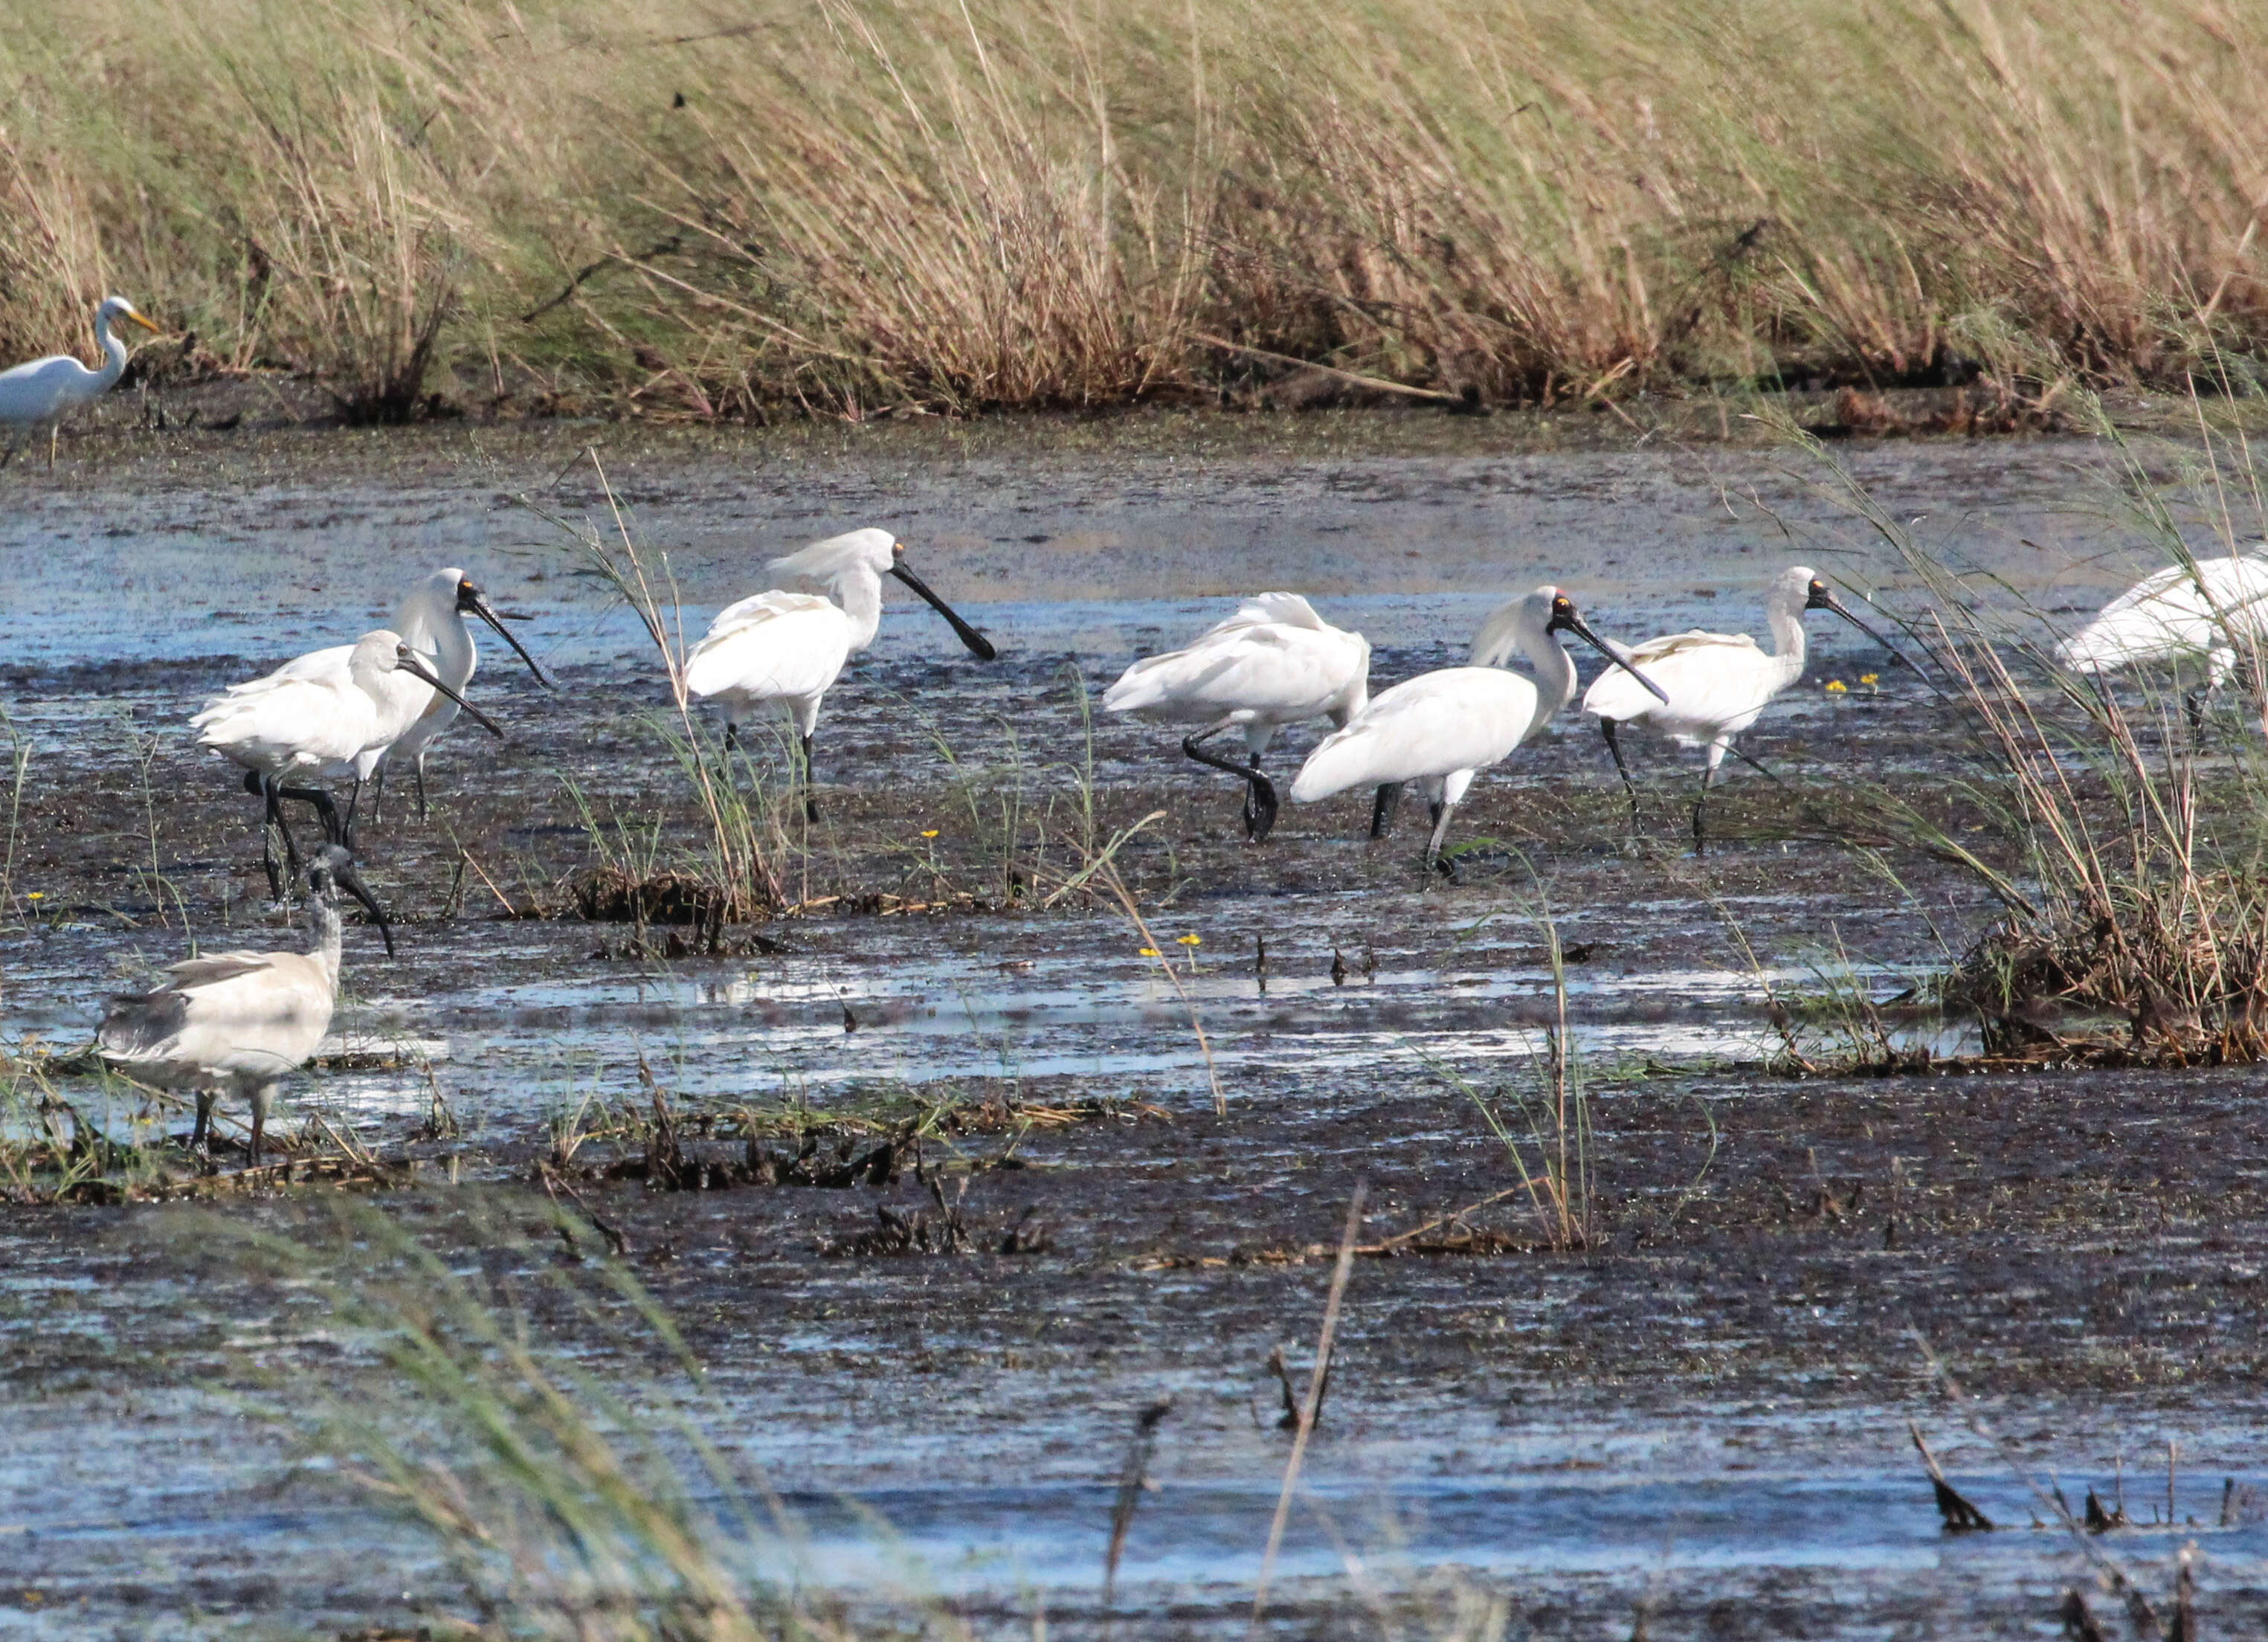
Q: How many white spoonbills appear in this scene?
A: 7